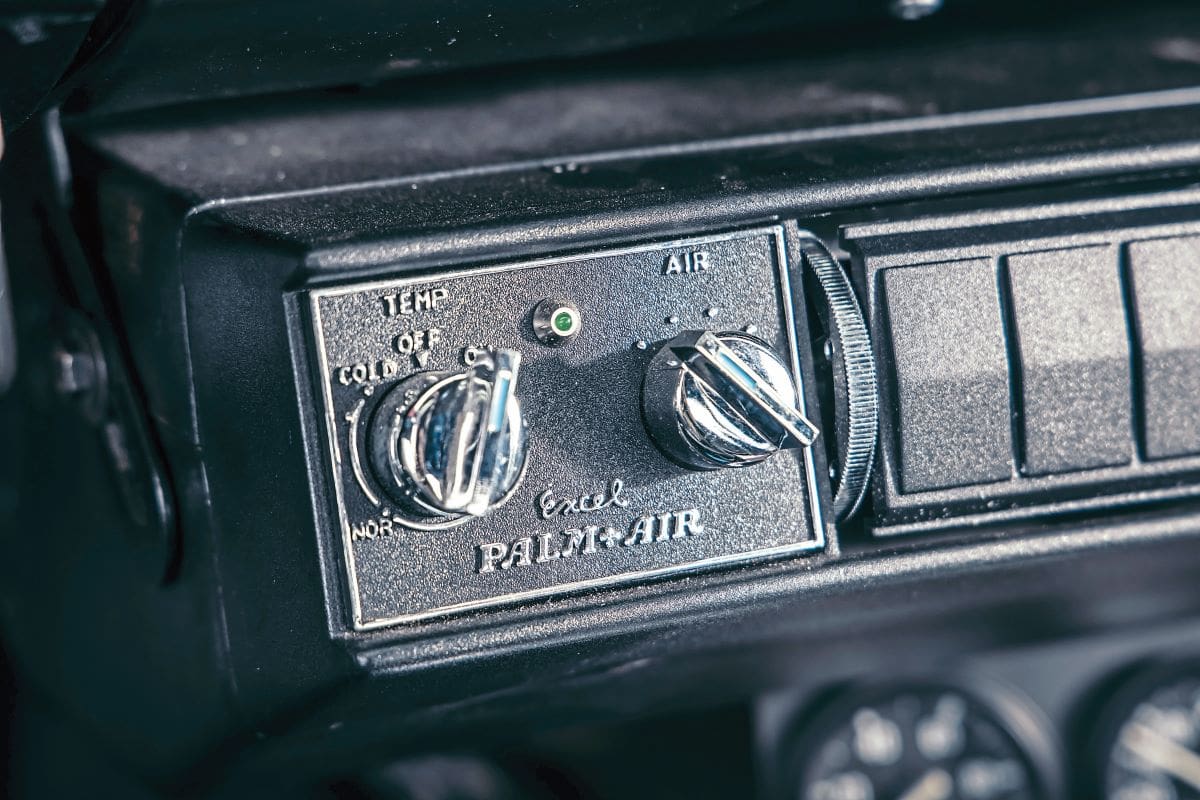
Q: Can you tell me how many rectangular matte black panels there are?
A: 3